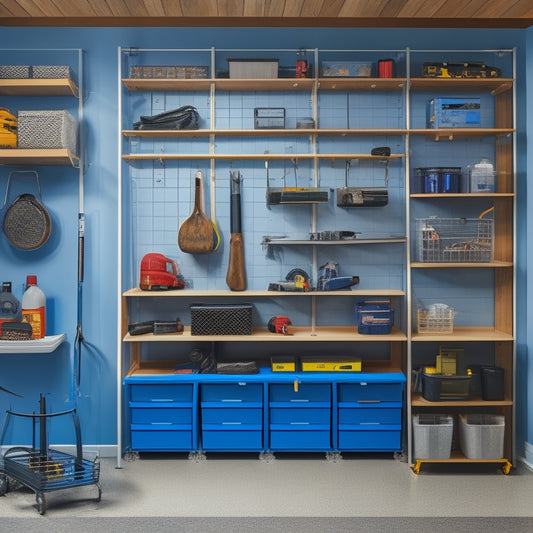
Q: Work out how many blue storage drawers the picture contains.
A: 12